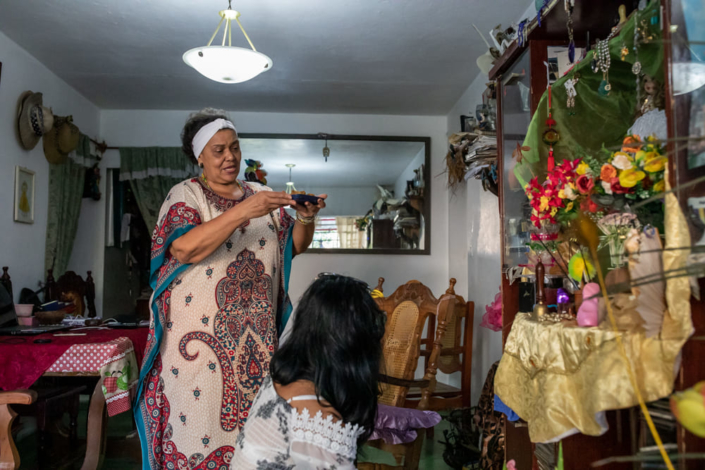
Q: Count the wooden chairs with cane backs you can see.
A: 2